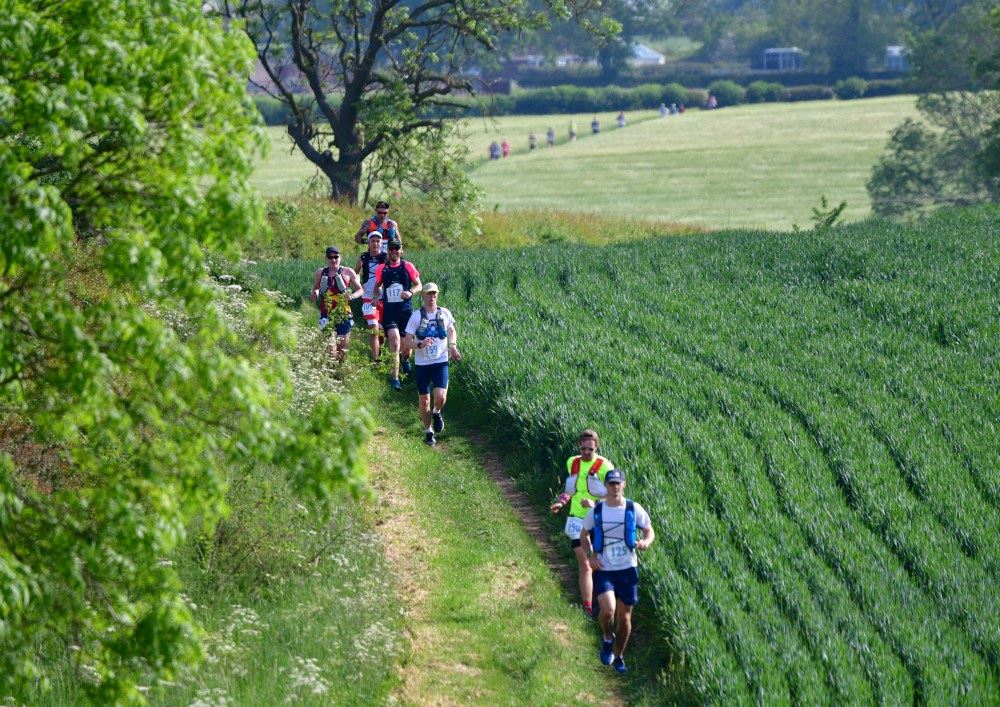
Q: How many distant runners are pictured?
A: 11